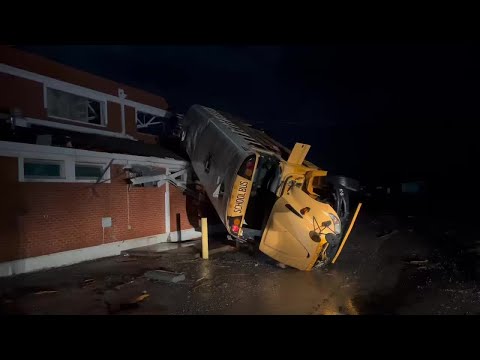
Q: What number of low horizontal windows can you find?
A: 2